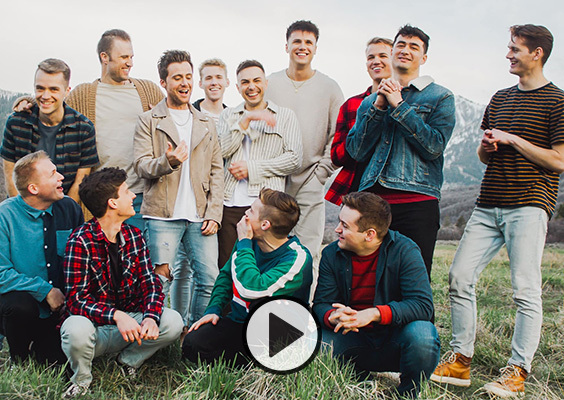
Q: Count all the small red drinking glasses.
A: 0